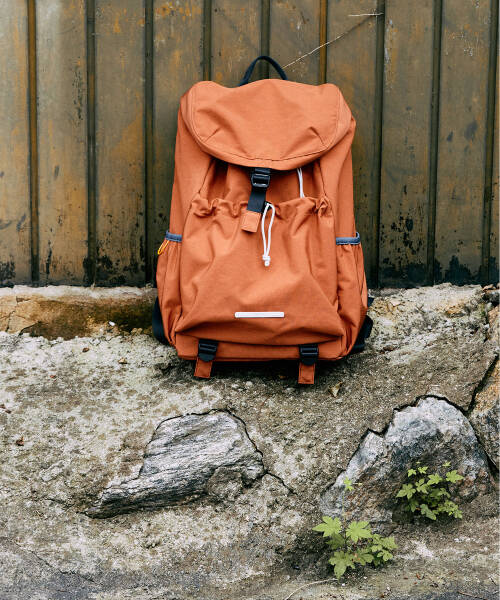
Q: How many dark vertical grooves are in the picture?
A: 9